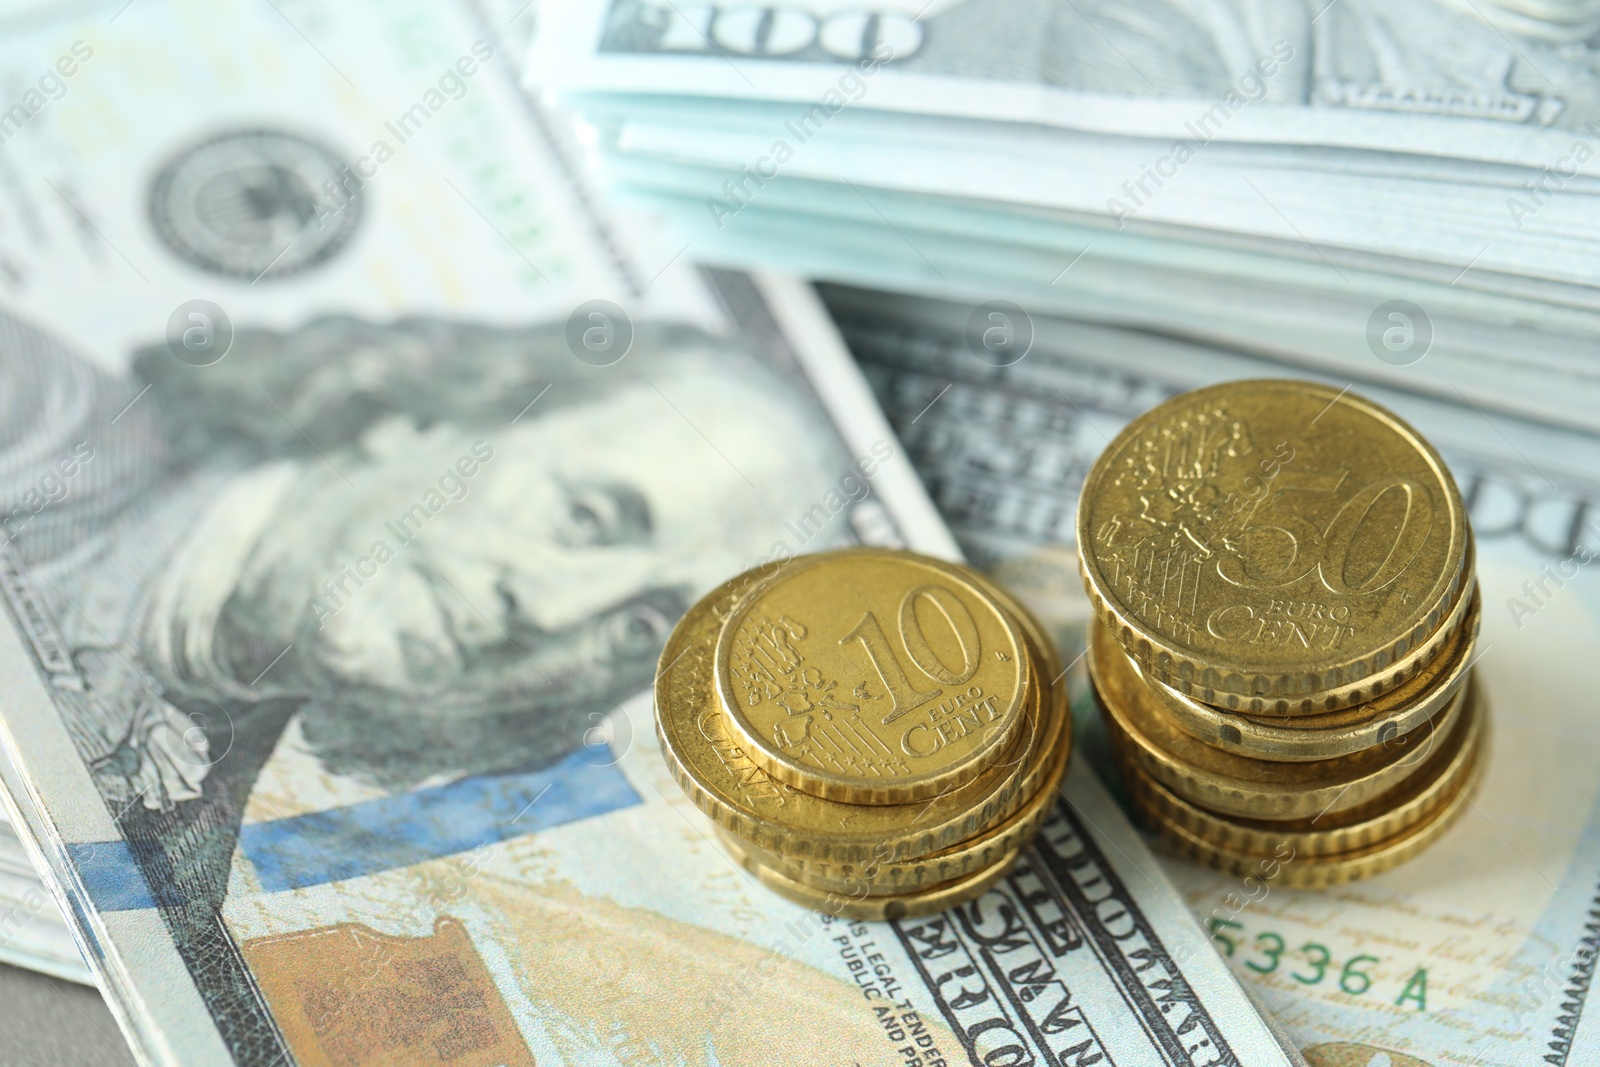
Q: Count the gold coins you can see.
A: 11